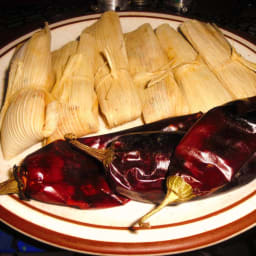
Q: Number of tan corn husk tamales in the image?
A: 6